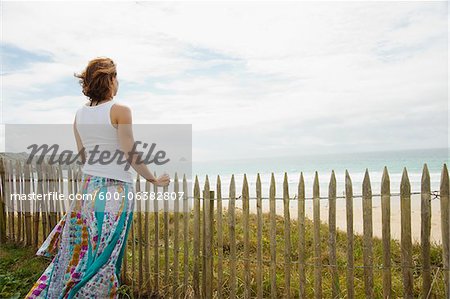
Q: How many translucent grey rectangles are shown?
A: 1